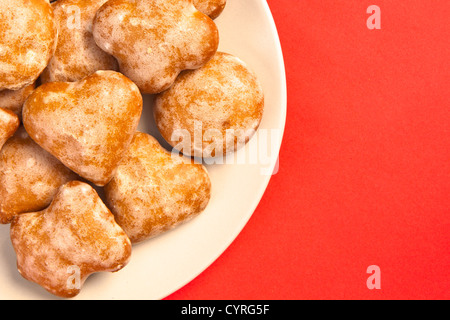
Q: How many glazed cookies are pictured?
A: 11